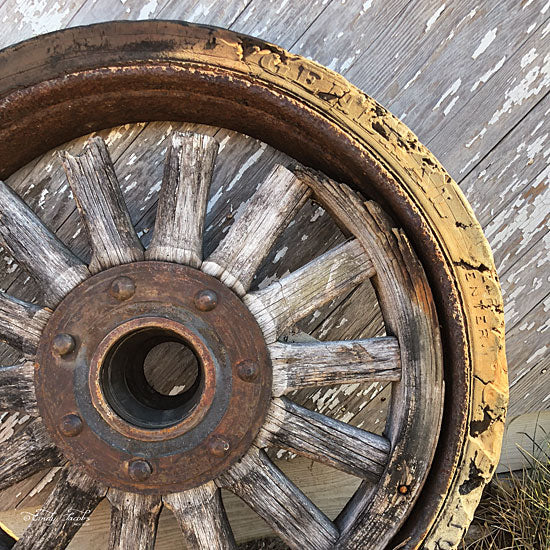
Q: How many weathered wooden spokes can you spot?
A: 14